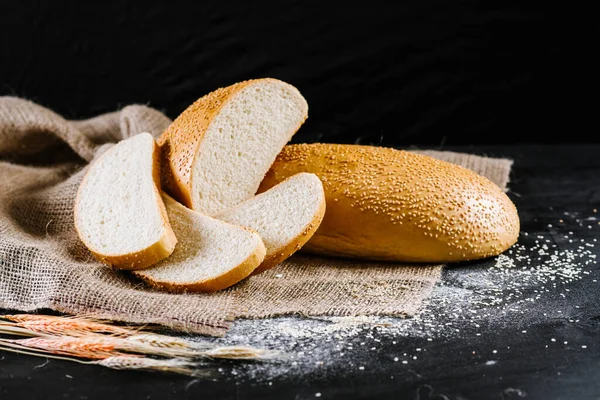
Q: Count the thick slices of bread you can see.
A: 3